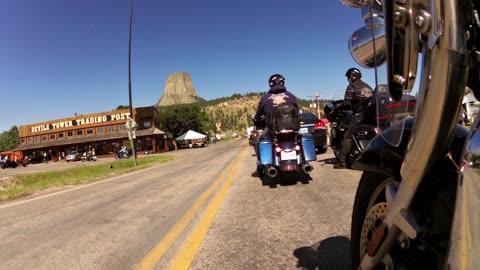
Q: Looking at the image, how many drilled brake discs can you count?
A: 1